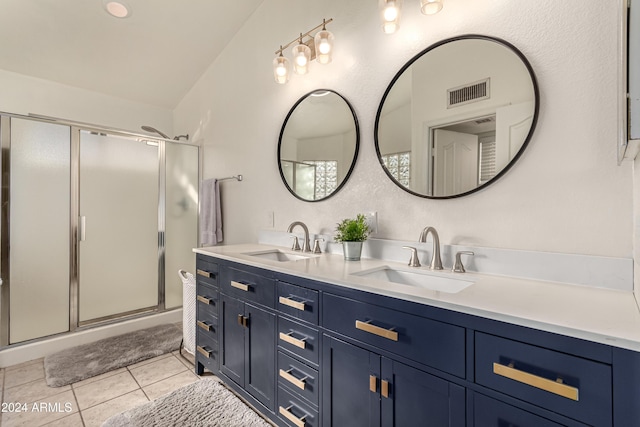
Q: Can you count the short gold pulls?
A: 4